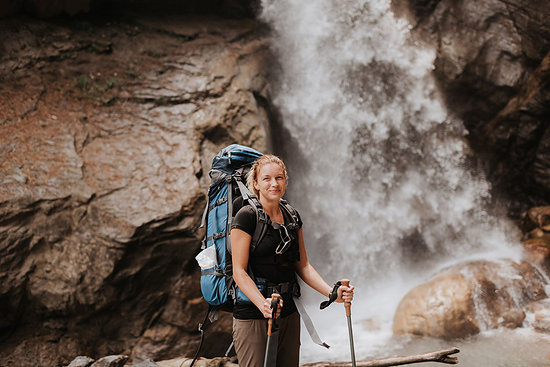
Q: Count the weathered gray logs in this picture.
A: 1